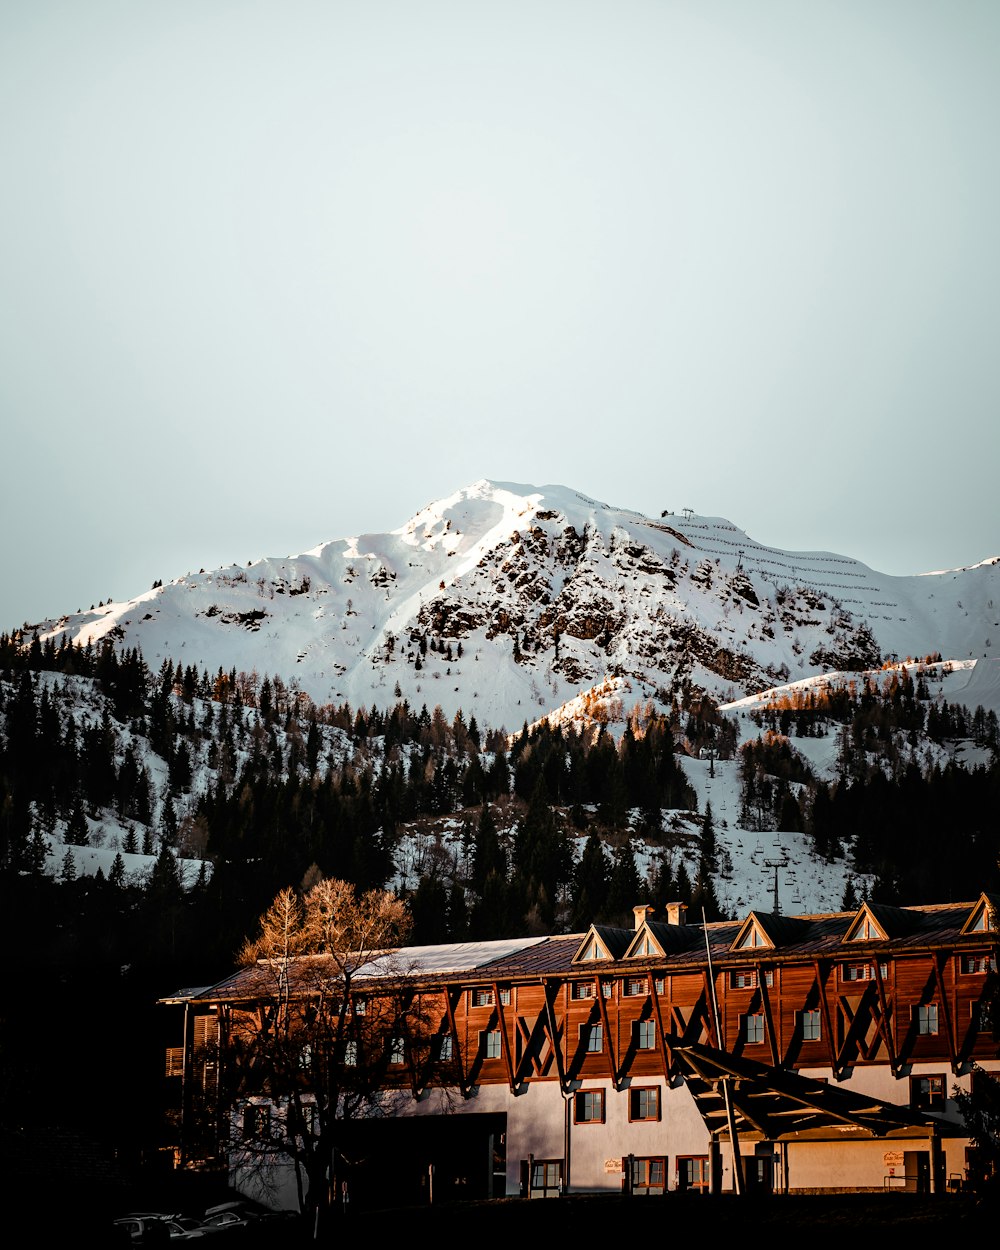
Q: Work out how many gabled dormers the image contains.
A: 5